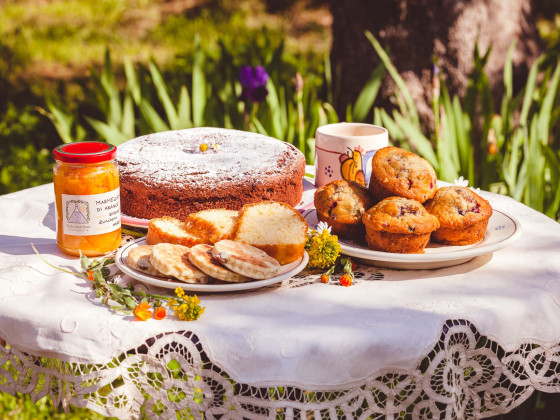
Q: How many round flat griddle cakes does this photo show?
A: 4